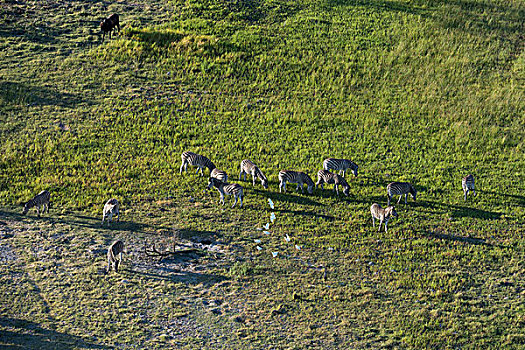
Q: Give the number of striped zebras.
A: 13